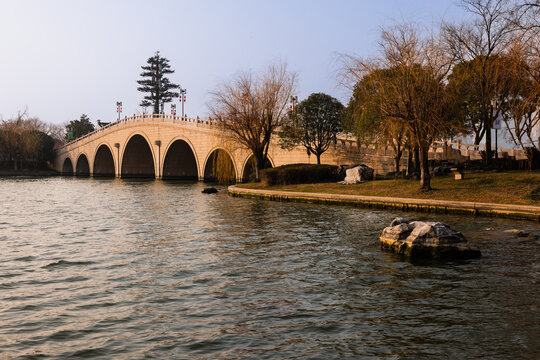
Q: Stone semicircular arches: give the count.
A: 7